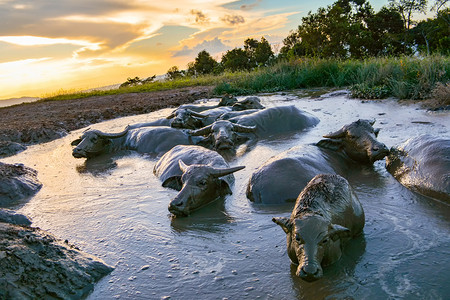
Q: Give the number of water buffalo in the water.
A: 9